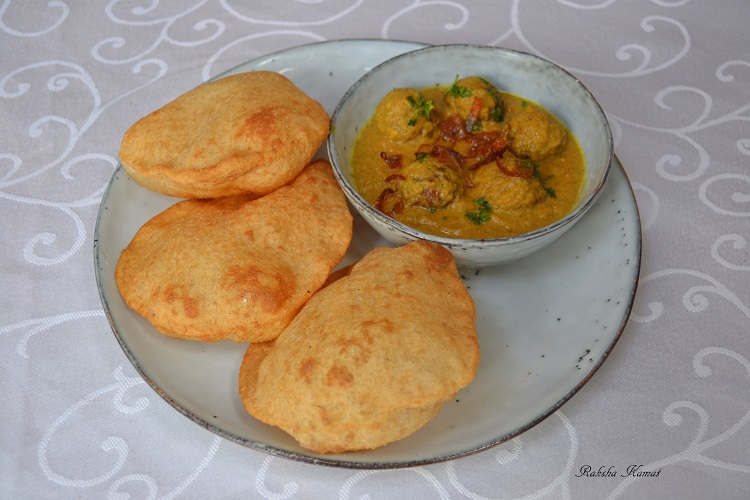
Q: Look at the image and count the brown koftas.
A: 5